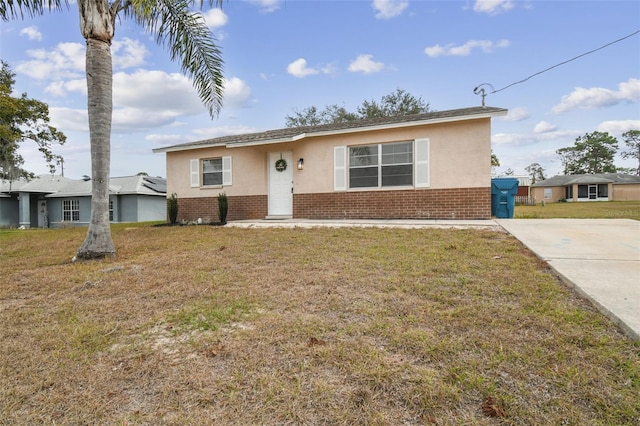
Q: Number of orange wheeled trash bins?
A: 0